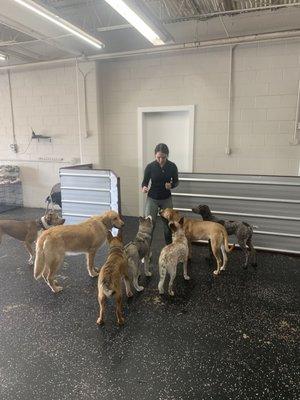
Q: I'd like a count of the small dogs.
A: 0